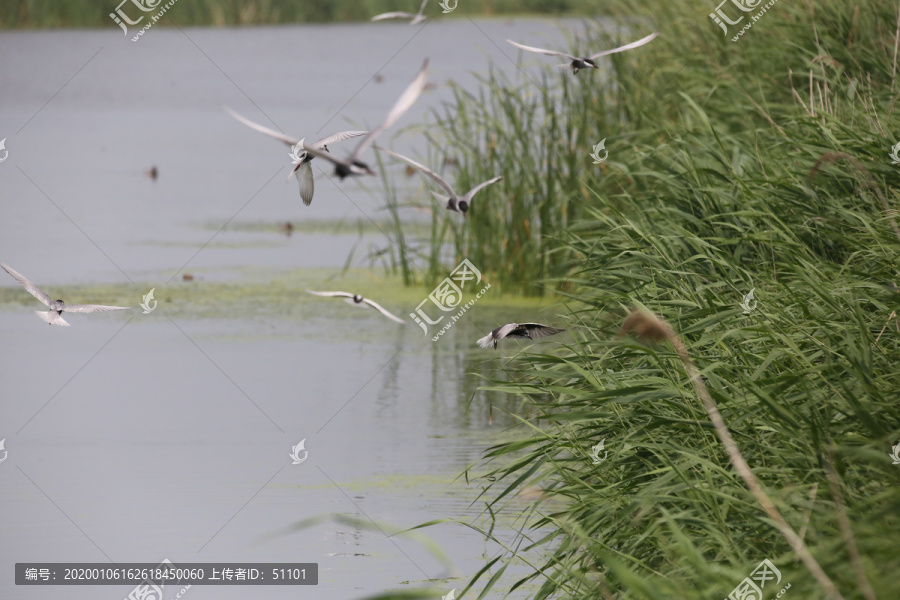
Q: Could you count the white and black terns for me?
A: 8